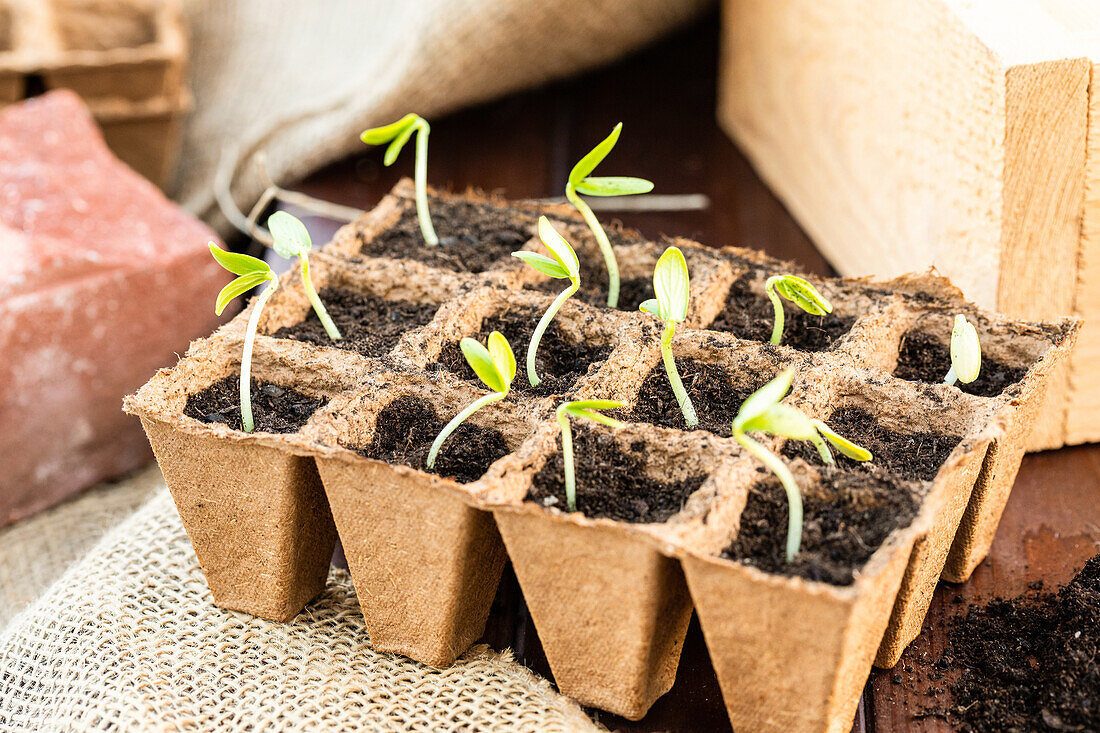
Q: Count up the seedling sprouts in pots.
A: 12